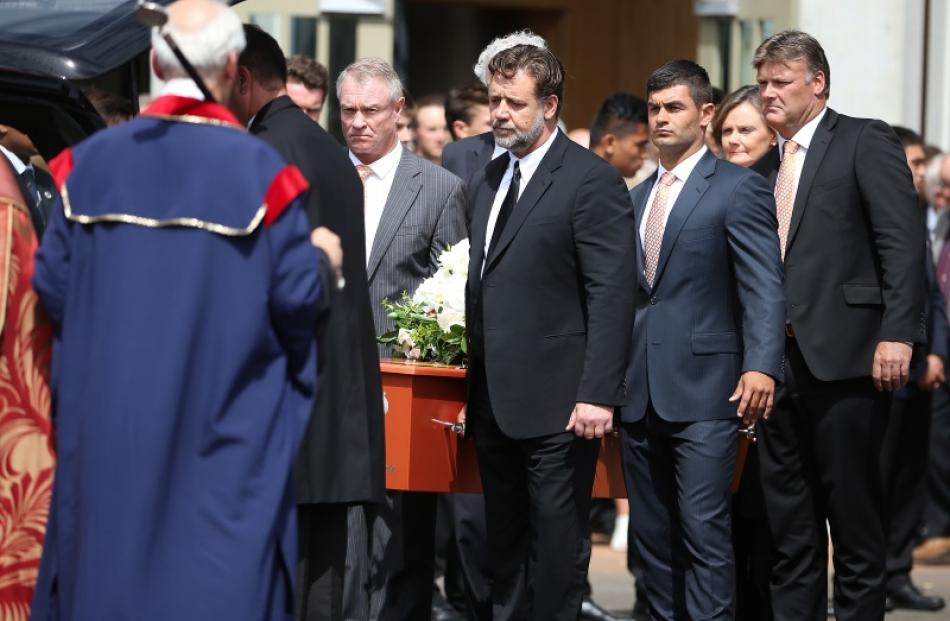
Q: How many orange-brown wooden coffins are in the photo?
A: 1